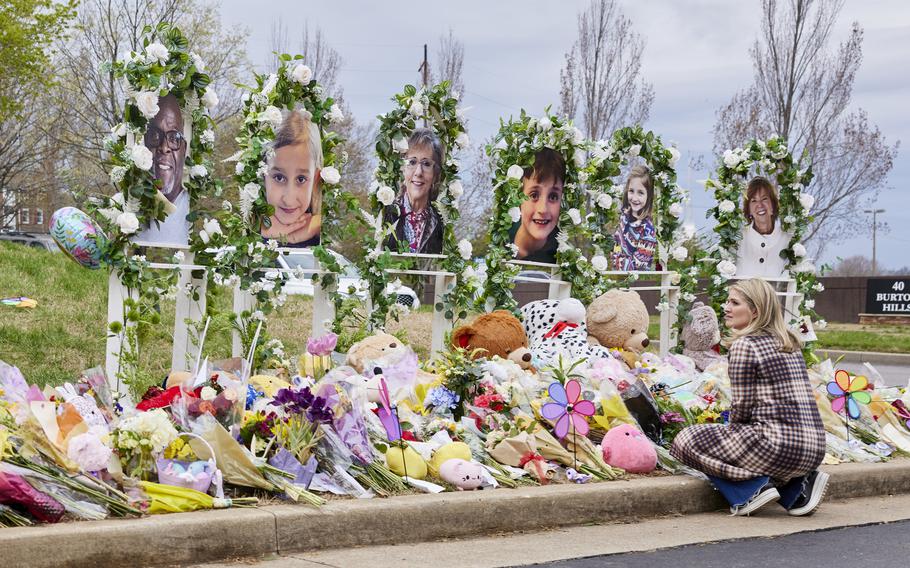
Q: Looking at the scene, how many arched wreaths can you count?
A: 6